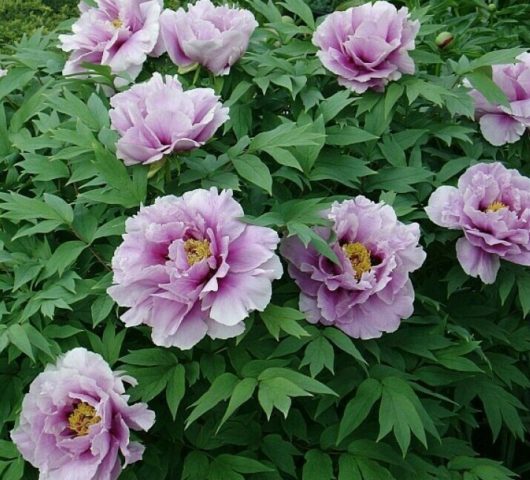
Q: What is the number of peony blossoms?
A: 9